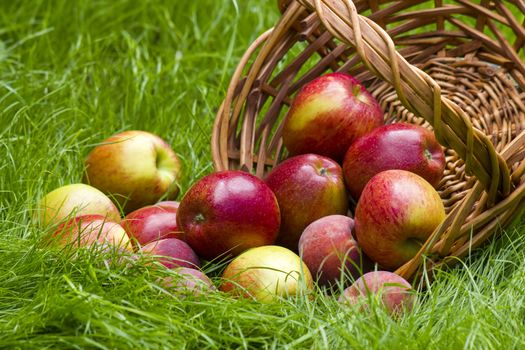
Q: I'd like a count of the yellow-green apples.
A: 3